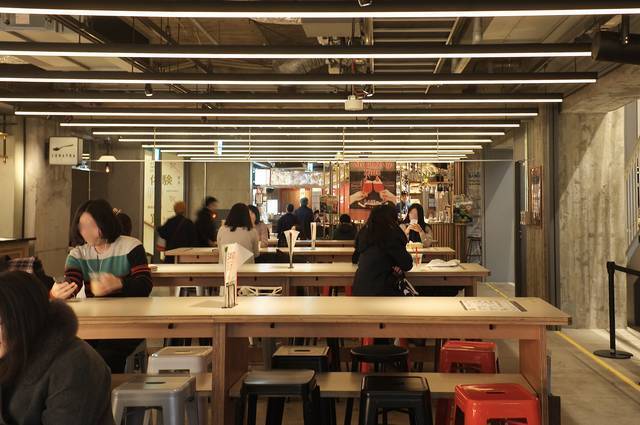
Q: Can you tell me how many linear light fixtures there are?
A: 12